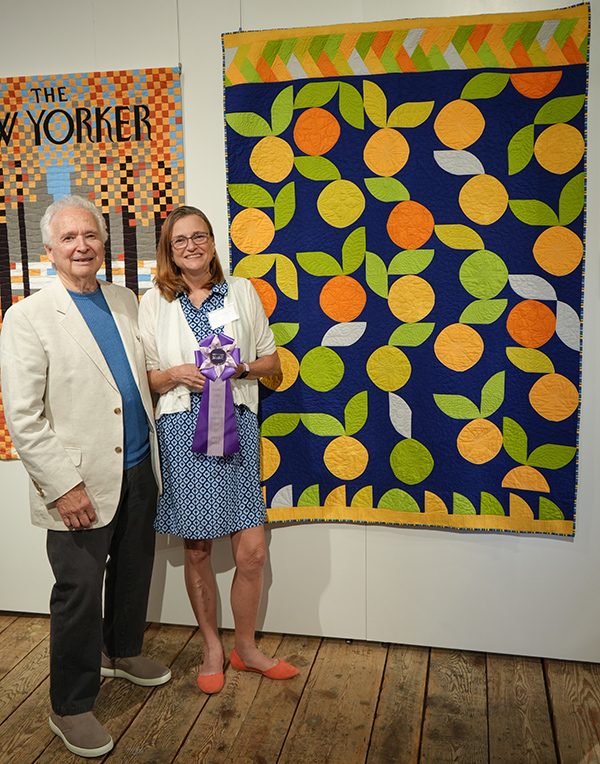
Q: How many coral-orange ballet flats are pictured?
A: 2